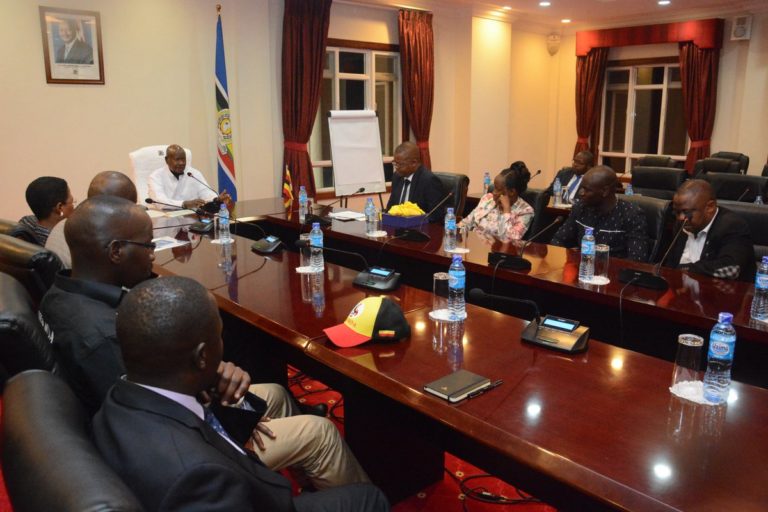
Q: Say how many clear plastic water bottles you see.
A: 13